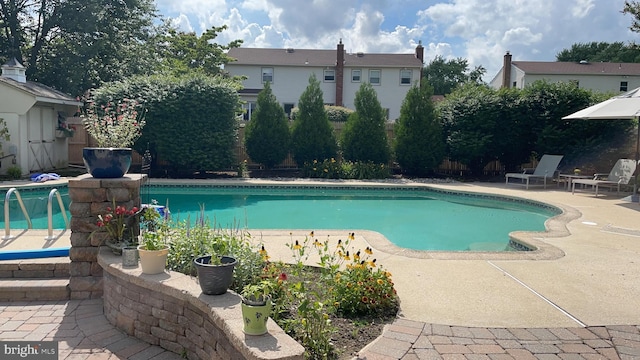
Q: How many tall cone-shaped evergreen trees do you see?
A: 4